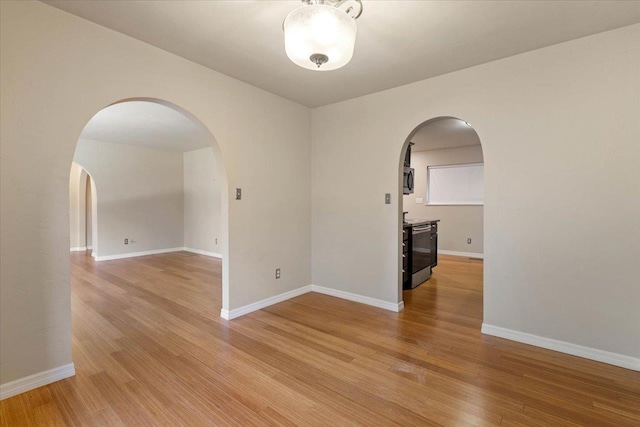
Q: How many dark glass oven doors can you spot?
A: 1